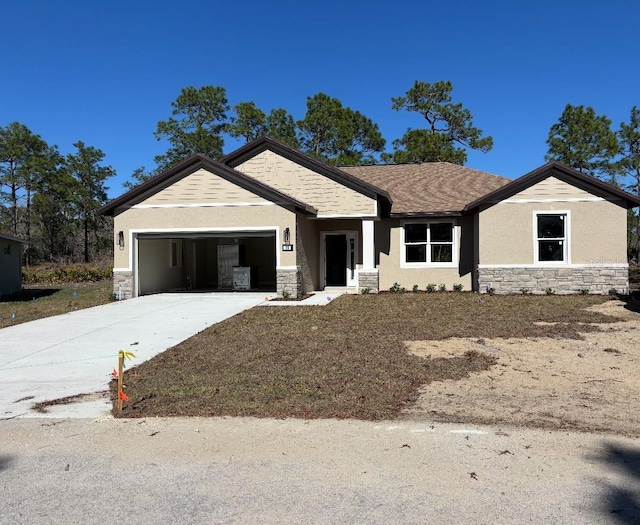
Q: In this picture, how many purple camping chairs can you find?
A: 0